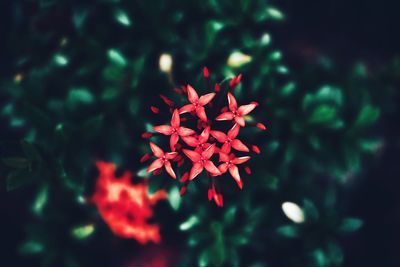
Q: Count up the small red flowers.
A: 8